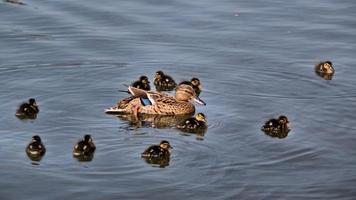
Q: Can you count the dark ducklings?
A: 10